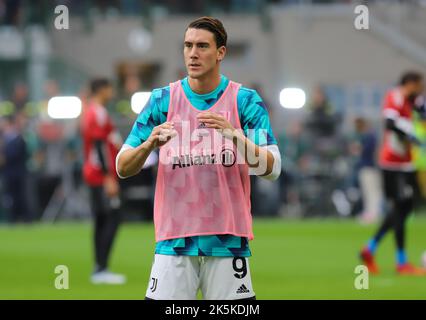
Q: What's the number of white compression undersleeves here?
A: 2